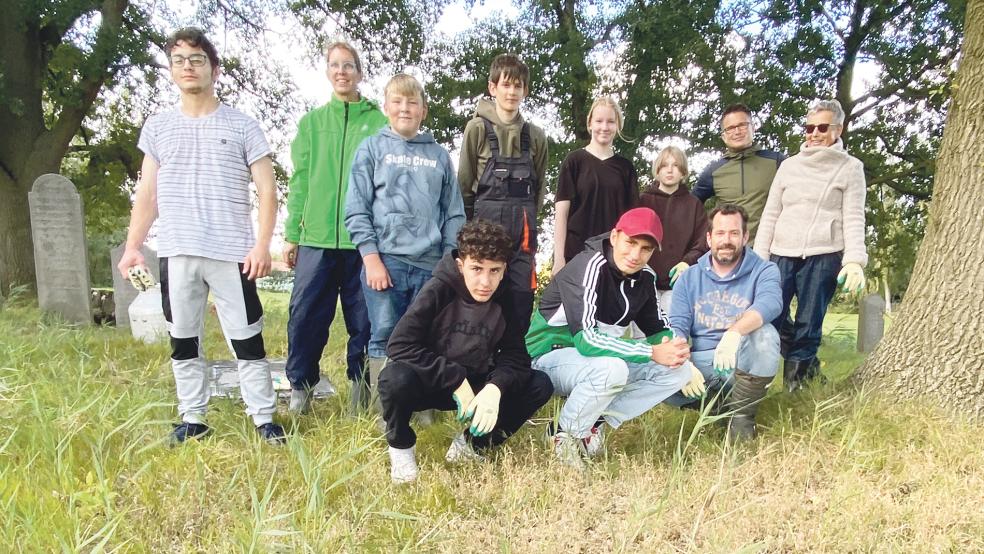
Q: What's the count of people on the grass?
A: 11